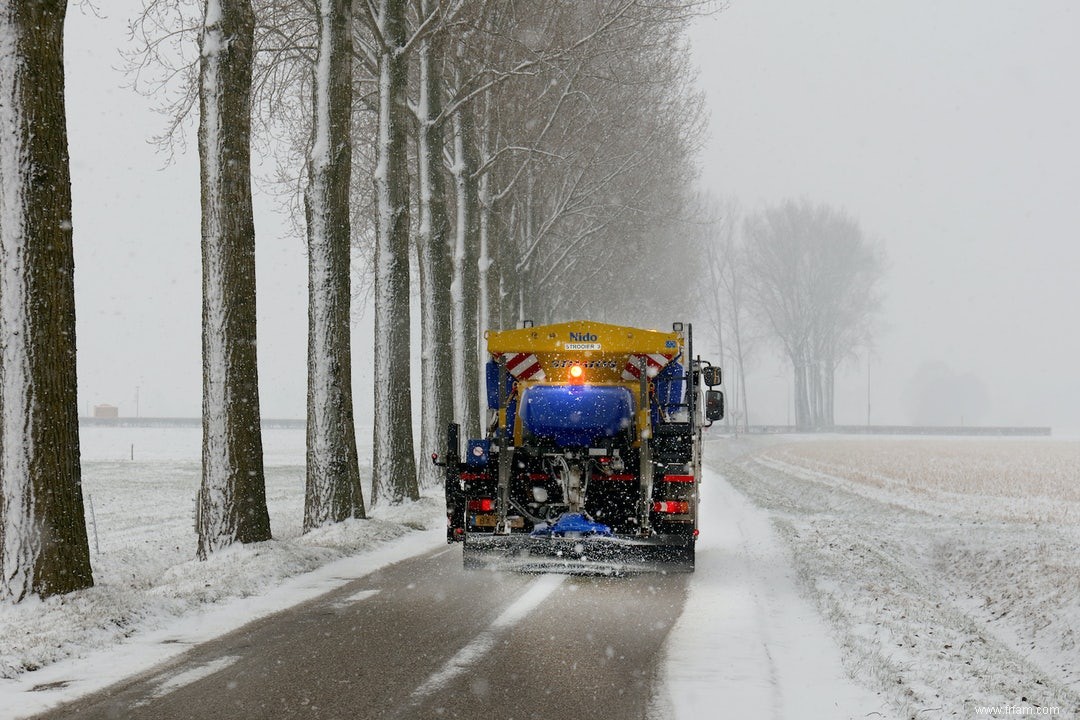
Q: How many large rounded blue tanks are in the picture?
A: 1